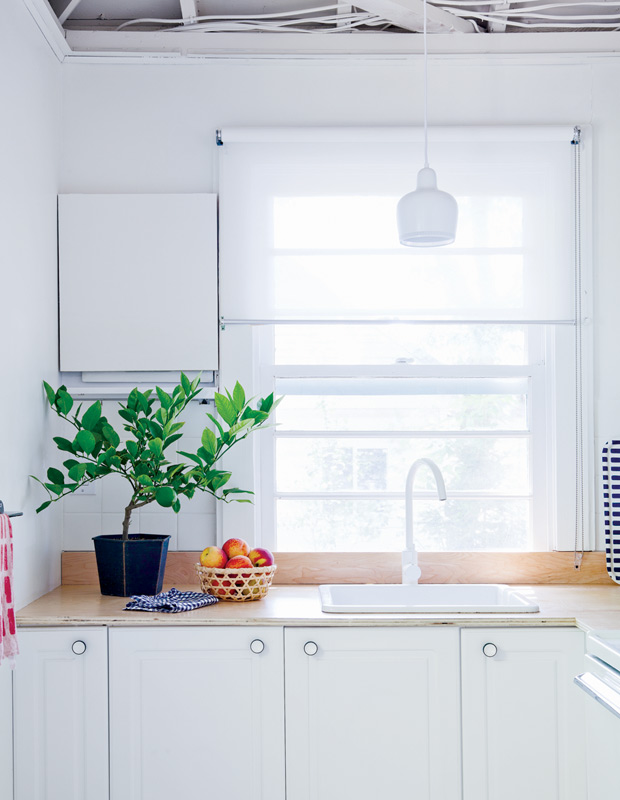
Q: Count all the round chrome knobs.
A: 4